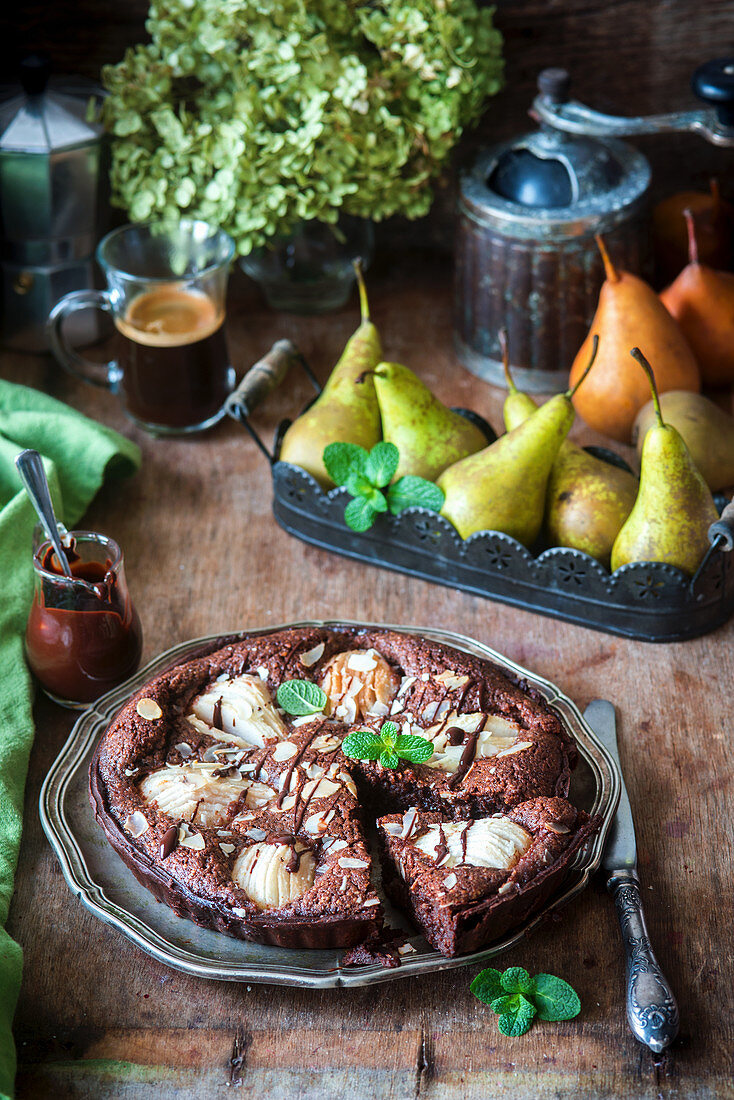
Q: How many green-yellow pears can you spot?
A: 5